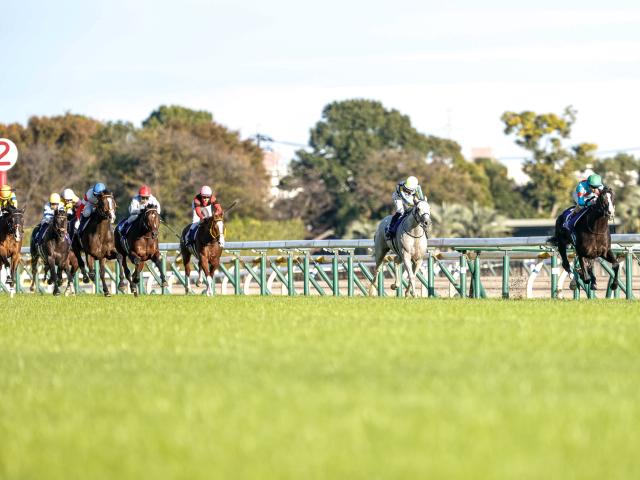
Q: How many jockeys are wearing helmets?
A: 8